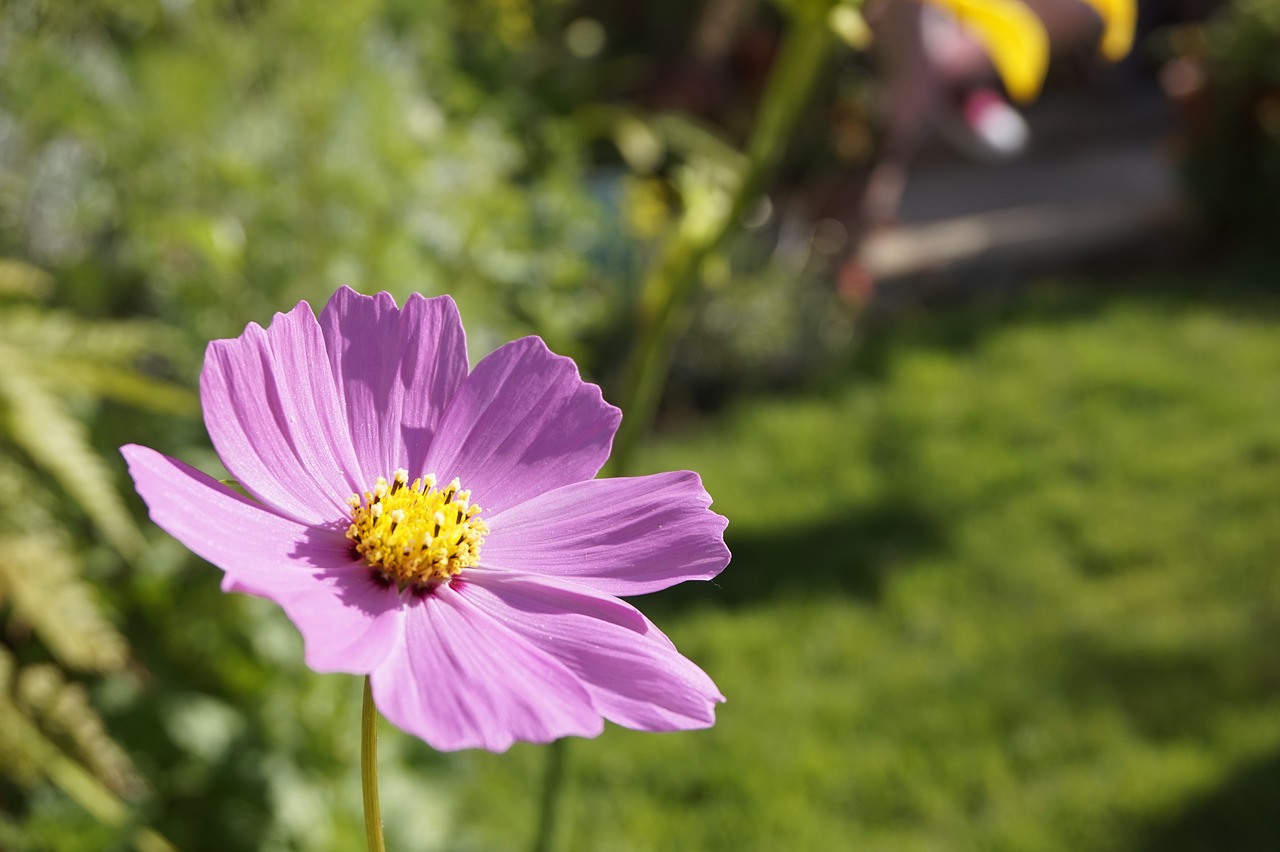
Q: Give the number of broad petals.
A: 8